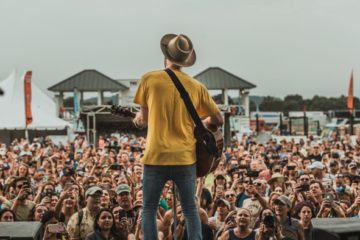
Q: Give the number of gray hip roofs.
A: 2